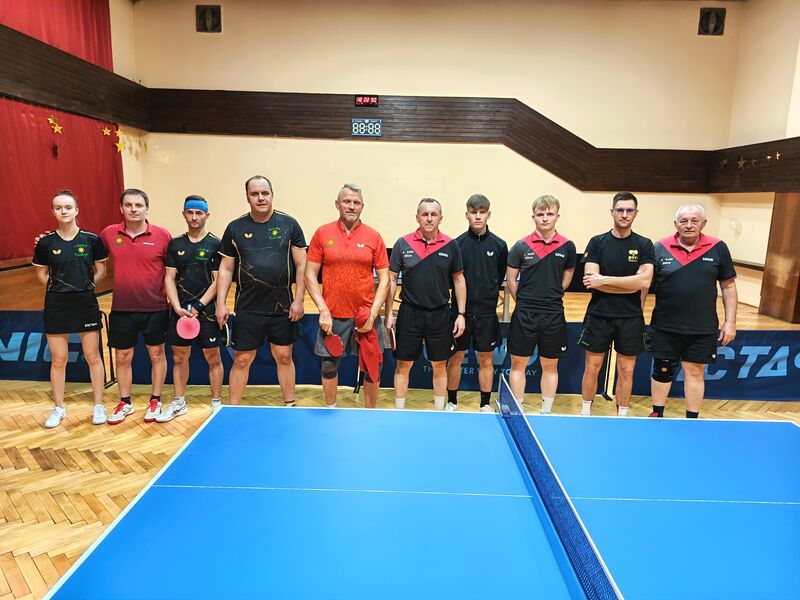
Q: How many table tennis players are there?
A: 10